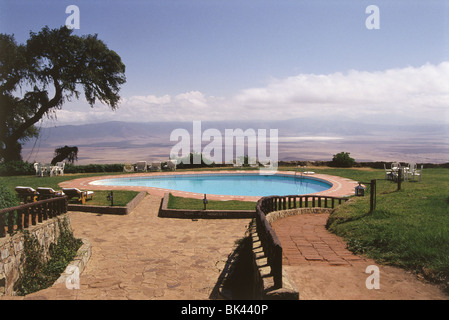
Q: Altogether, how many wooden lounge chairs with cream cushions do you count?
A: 3